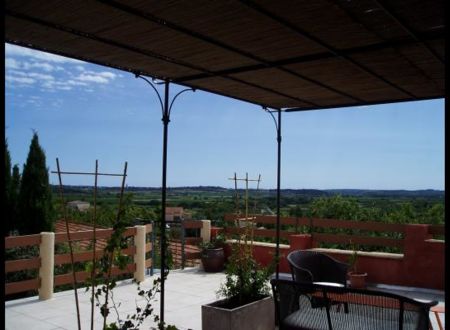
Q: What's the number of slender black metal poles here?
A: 2